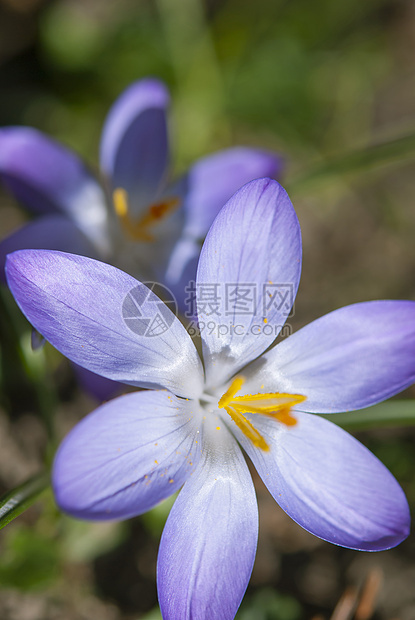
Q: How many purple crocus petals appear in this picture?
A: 12